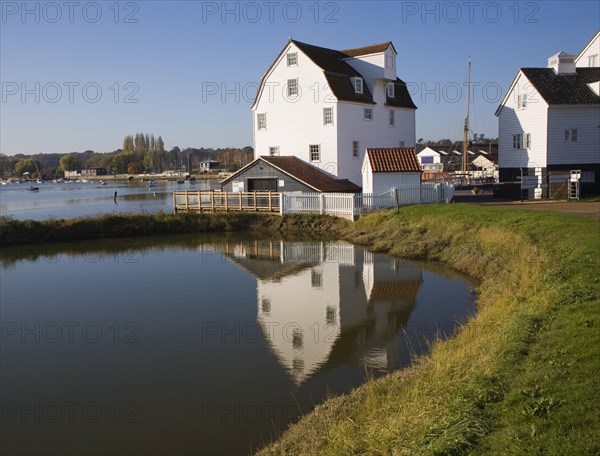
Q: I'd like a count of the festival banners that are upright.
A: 0